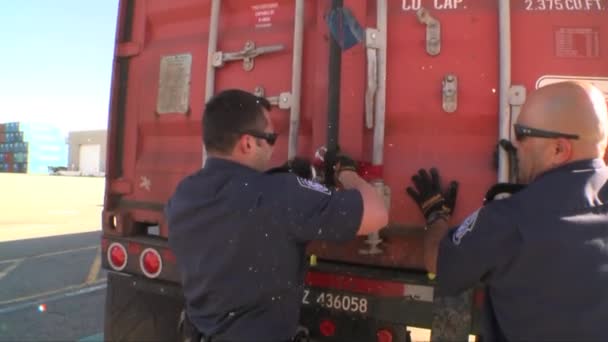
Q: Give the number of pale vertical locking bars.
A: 4